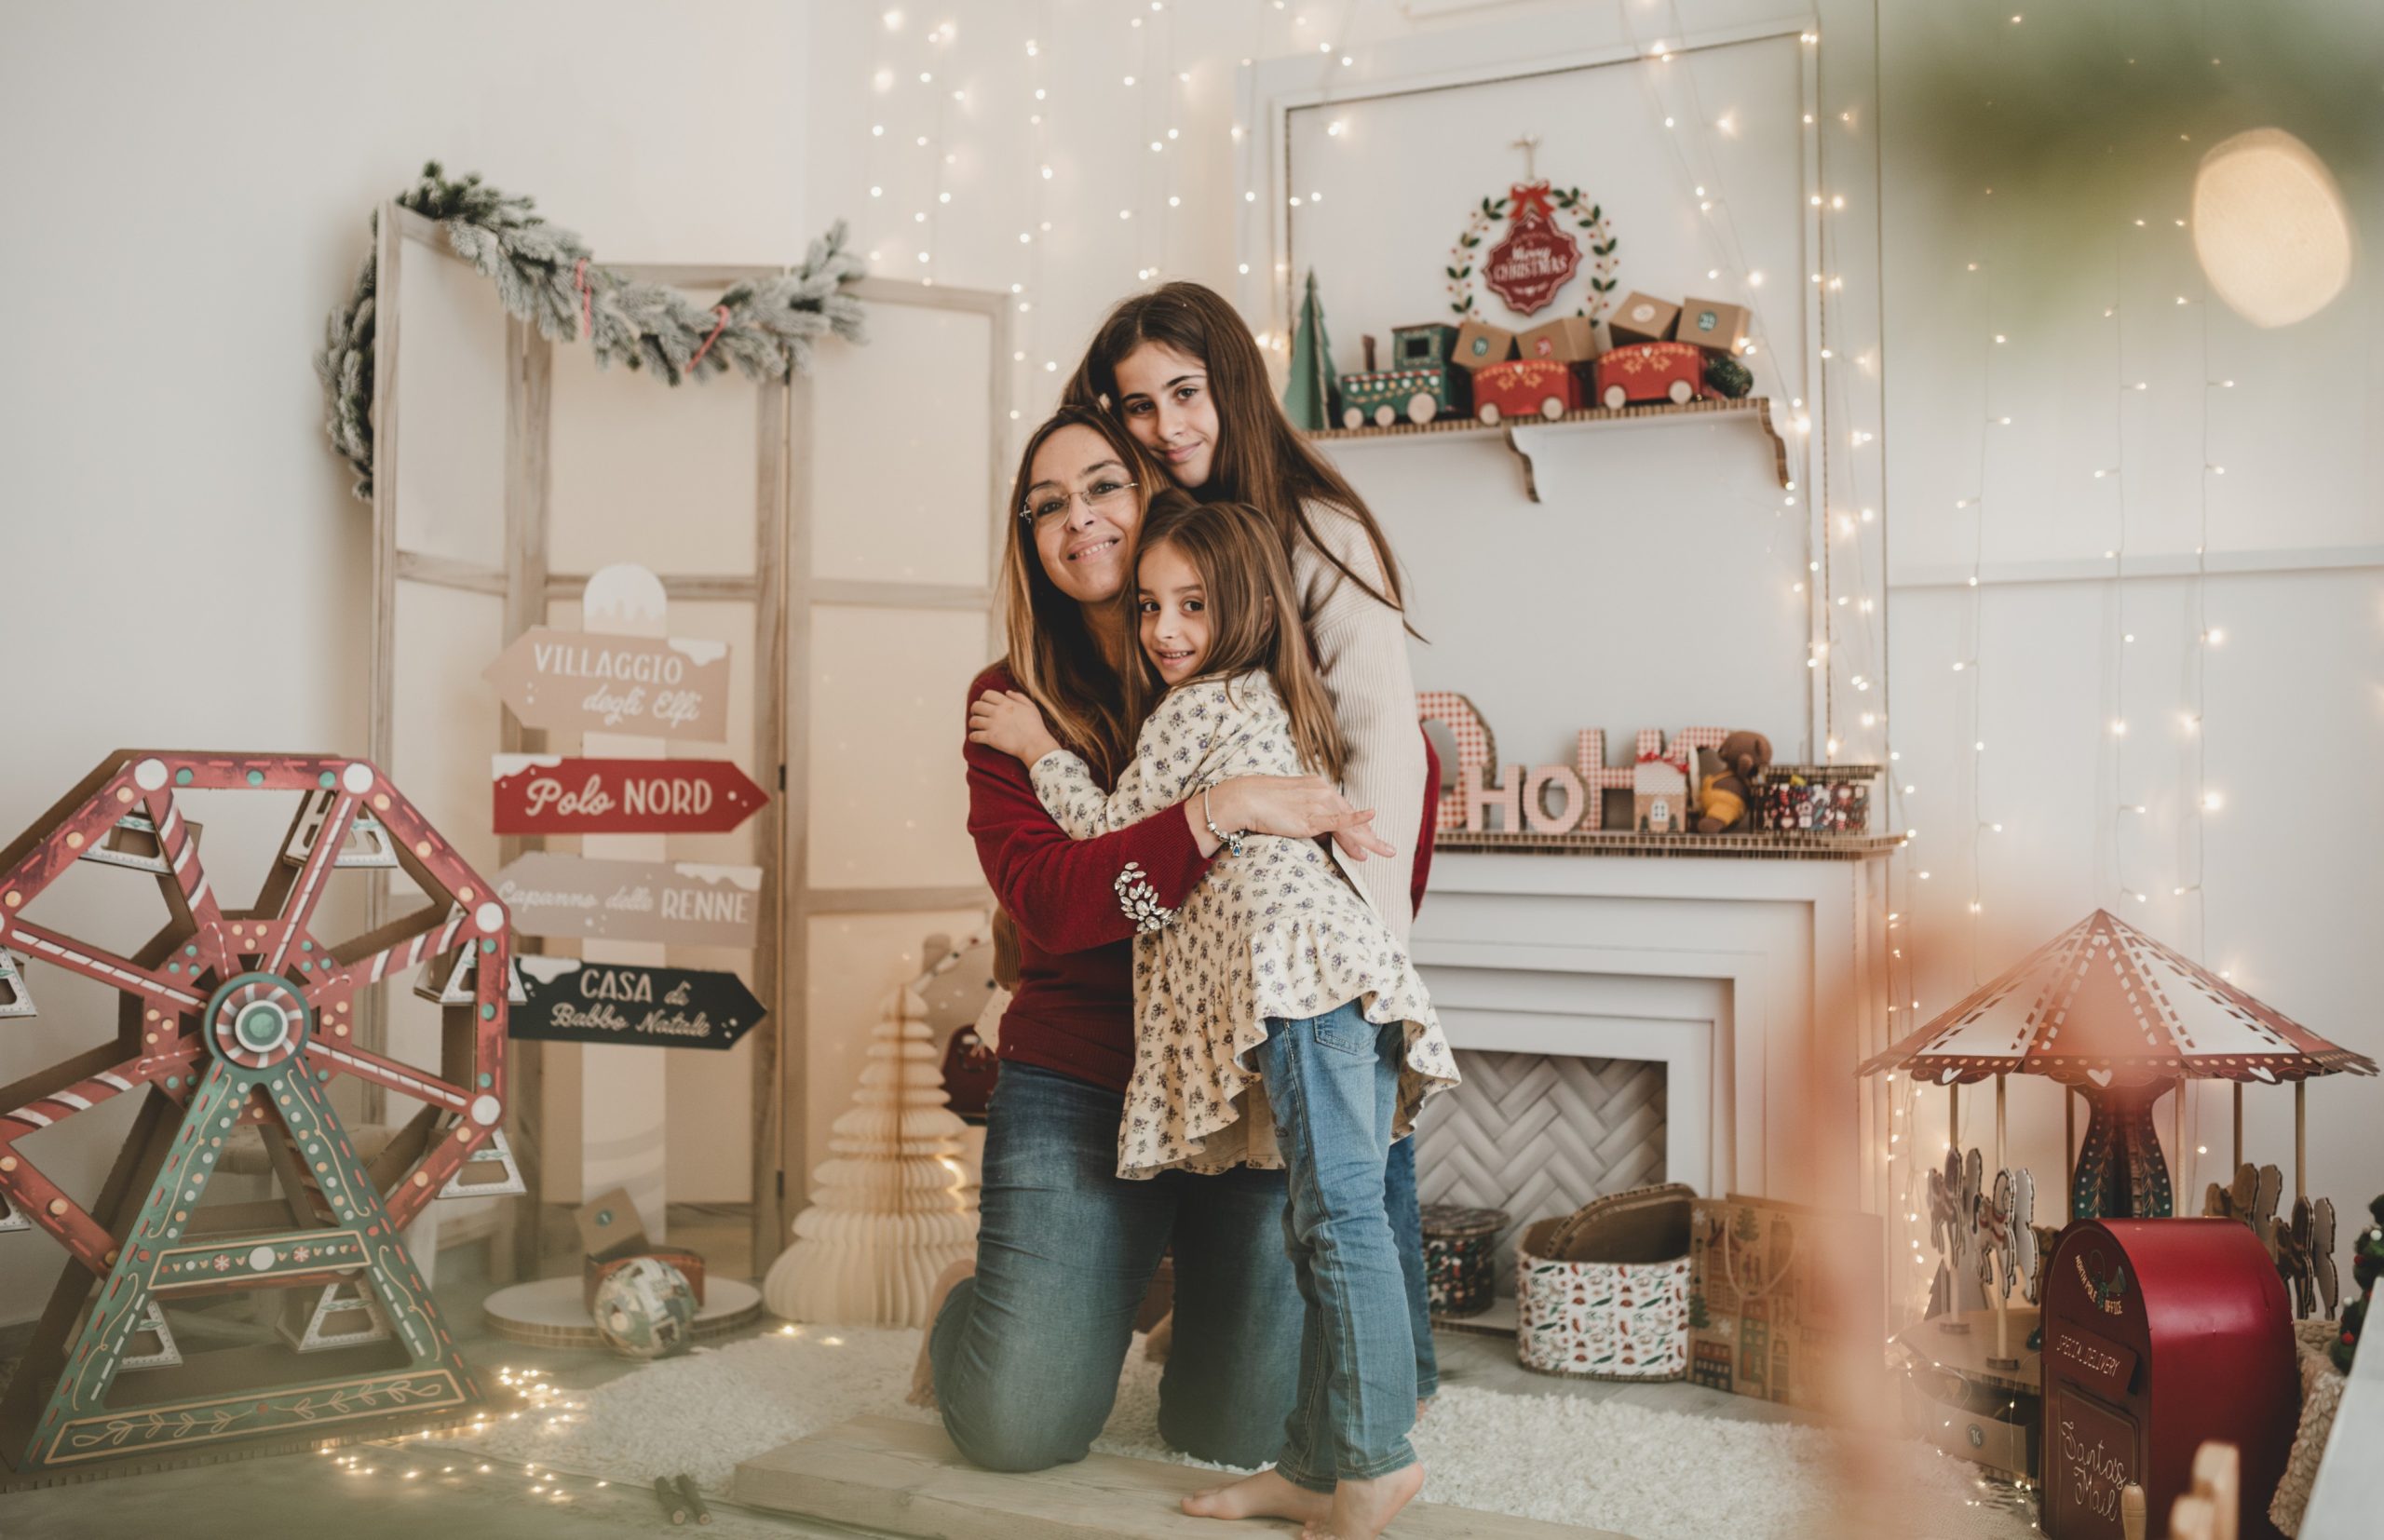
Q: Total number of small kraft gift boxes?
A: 5